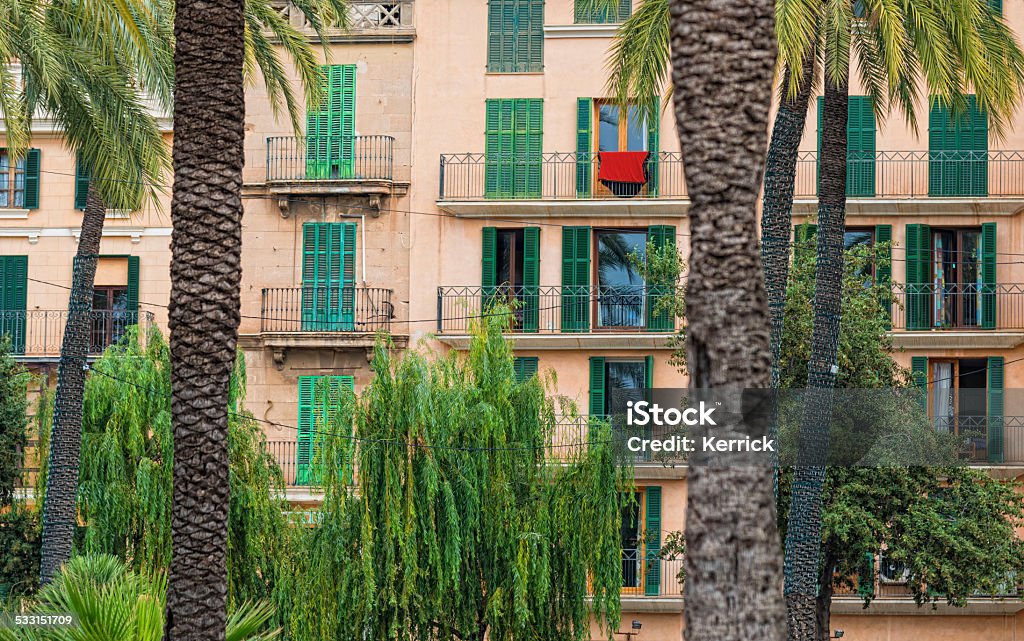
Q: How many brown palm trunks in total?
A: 5